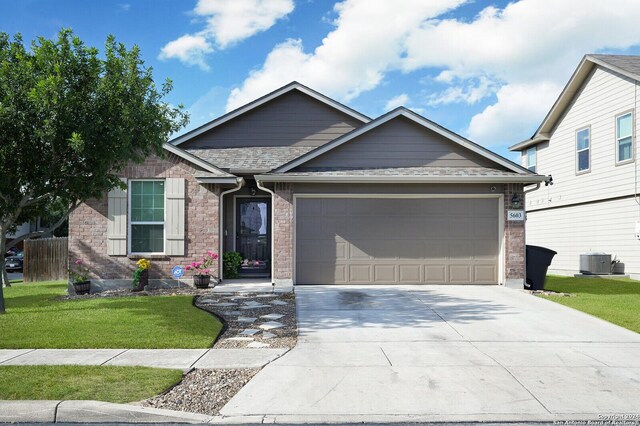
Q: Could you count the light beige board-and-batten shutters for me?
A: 2